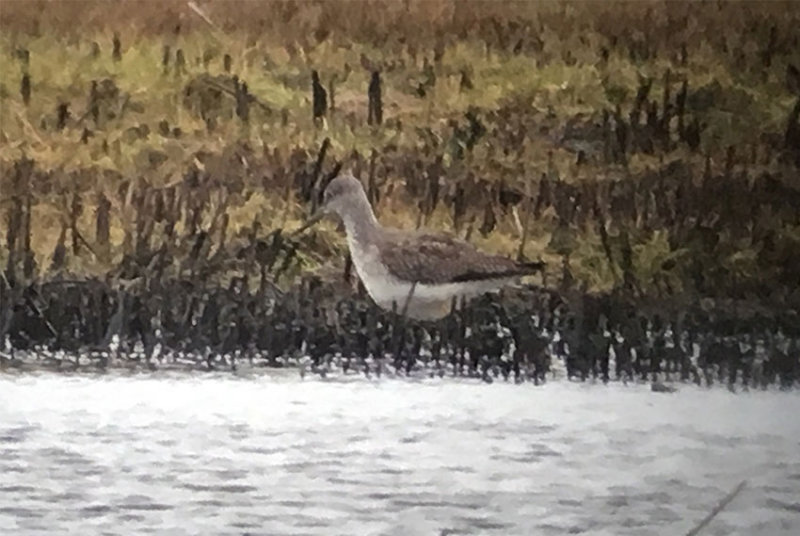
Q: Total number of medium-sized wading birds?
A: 1